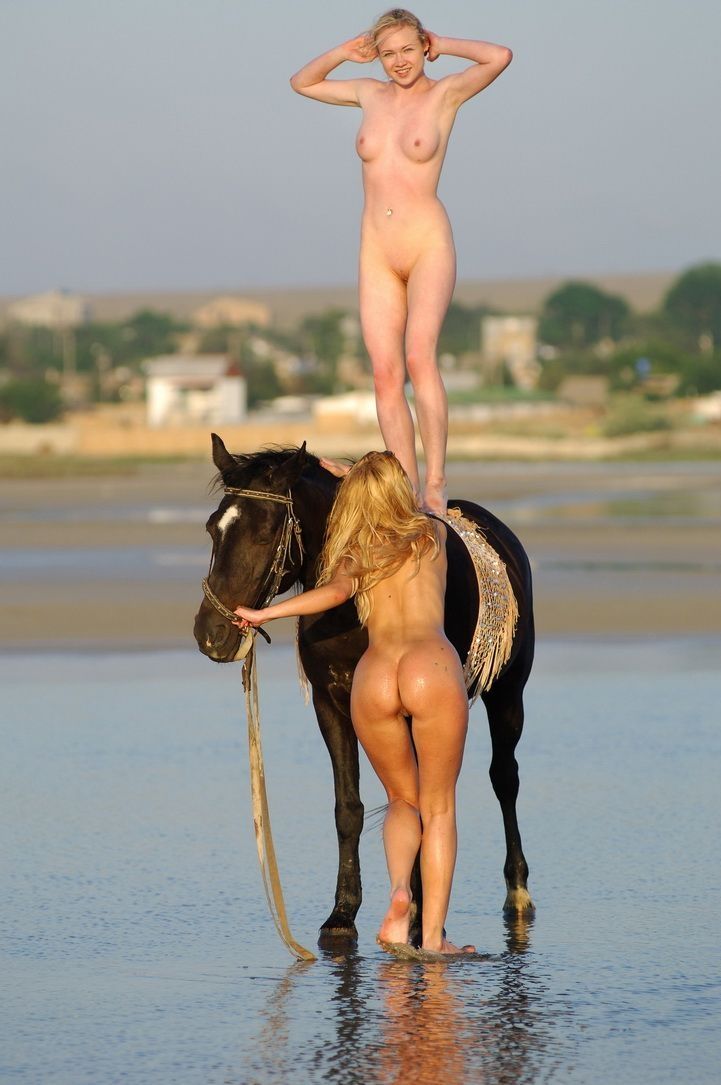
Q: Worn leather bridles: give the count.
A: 1